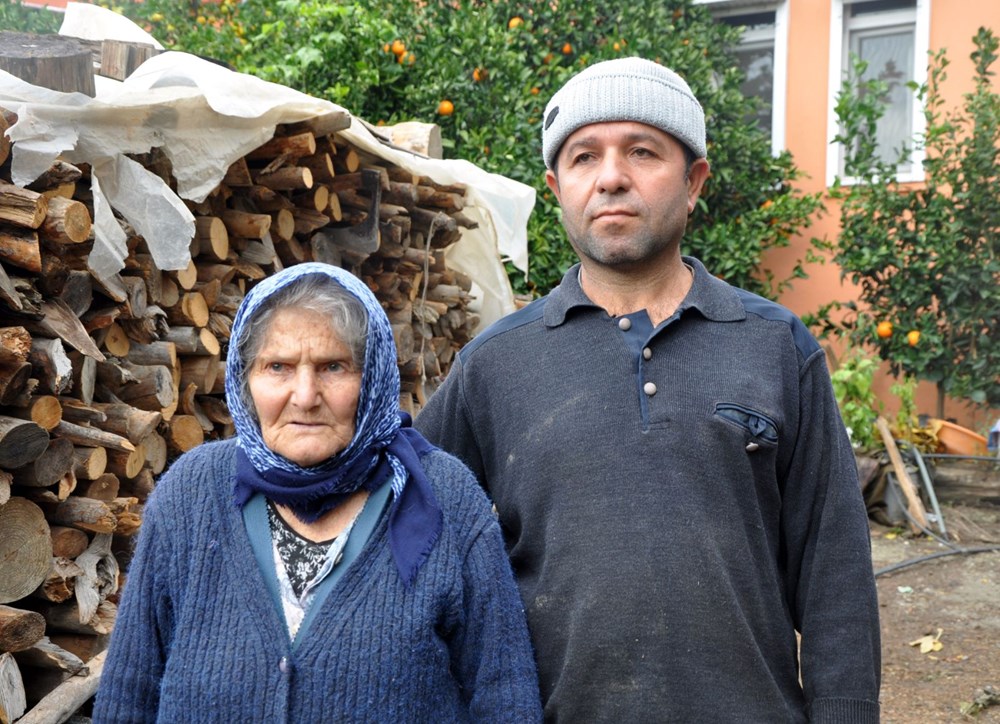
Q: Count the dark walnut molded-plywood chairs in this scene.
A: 0